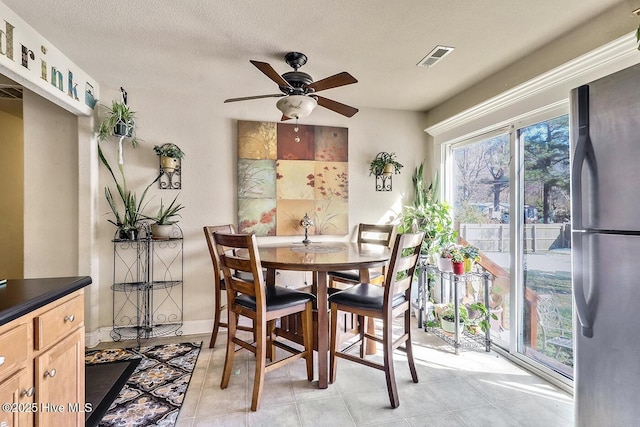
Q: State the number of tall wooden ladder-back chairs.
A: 4